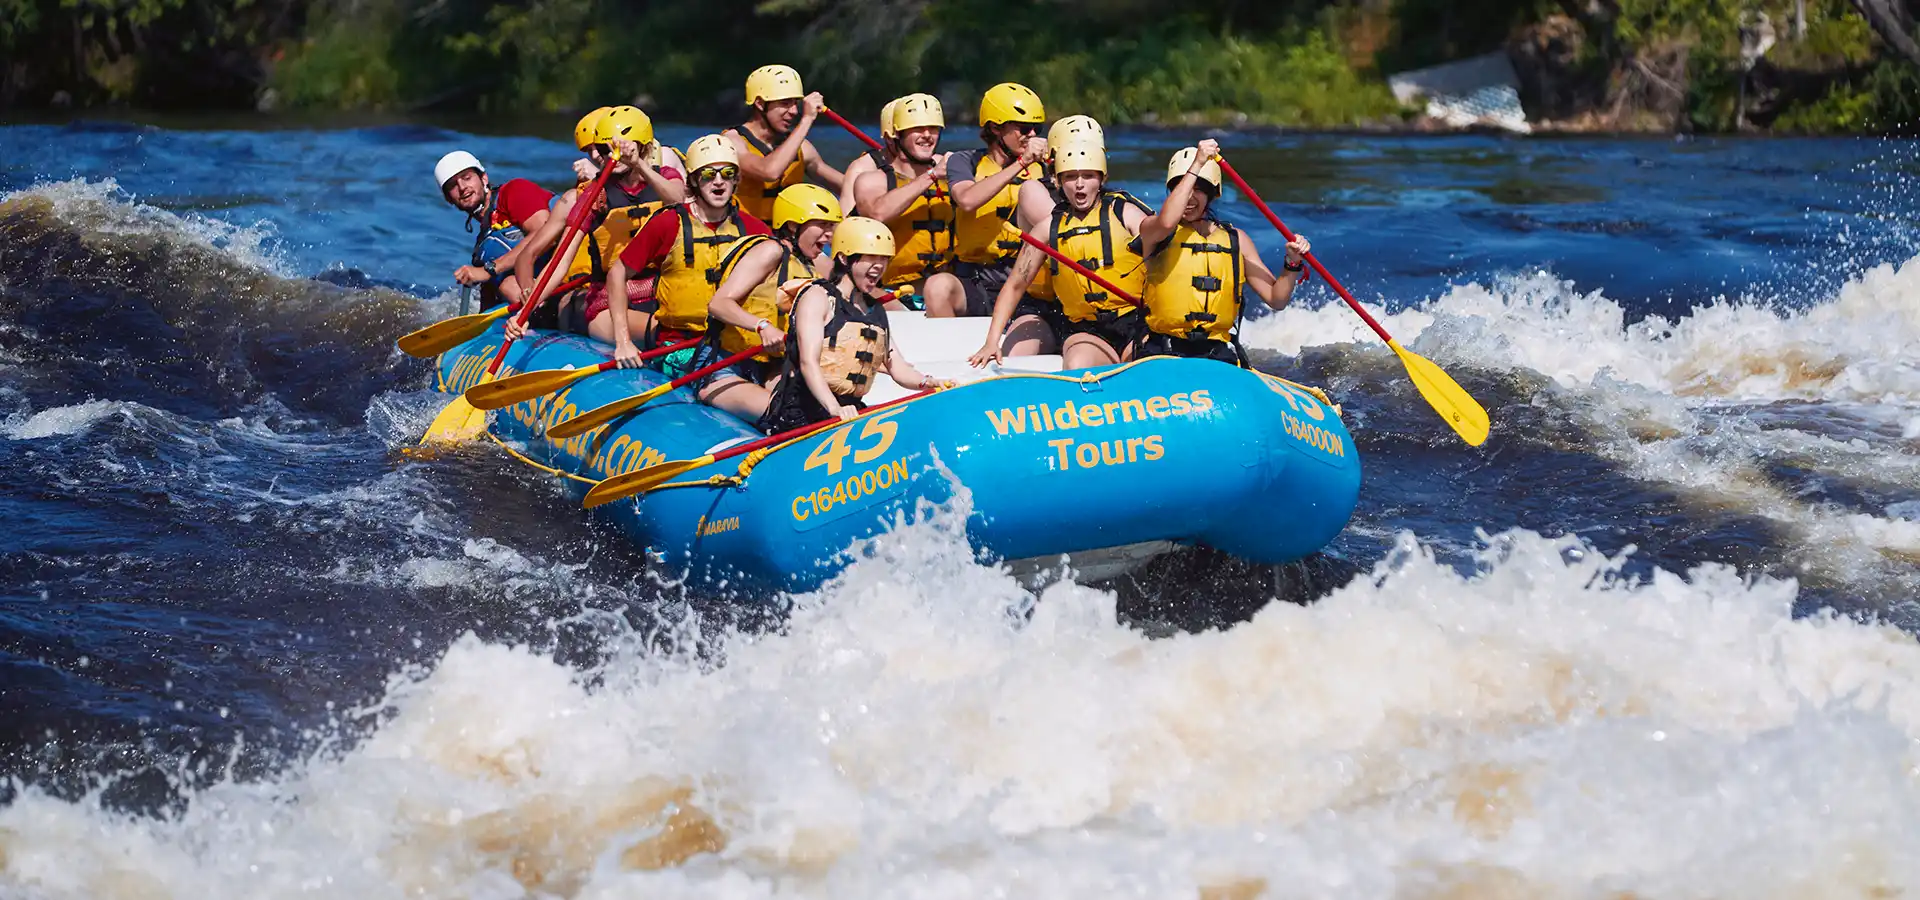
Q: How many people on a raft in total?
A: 14